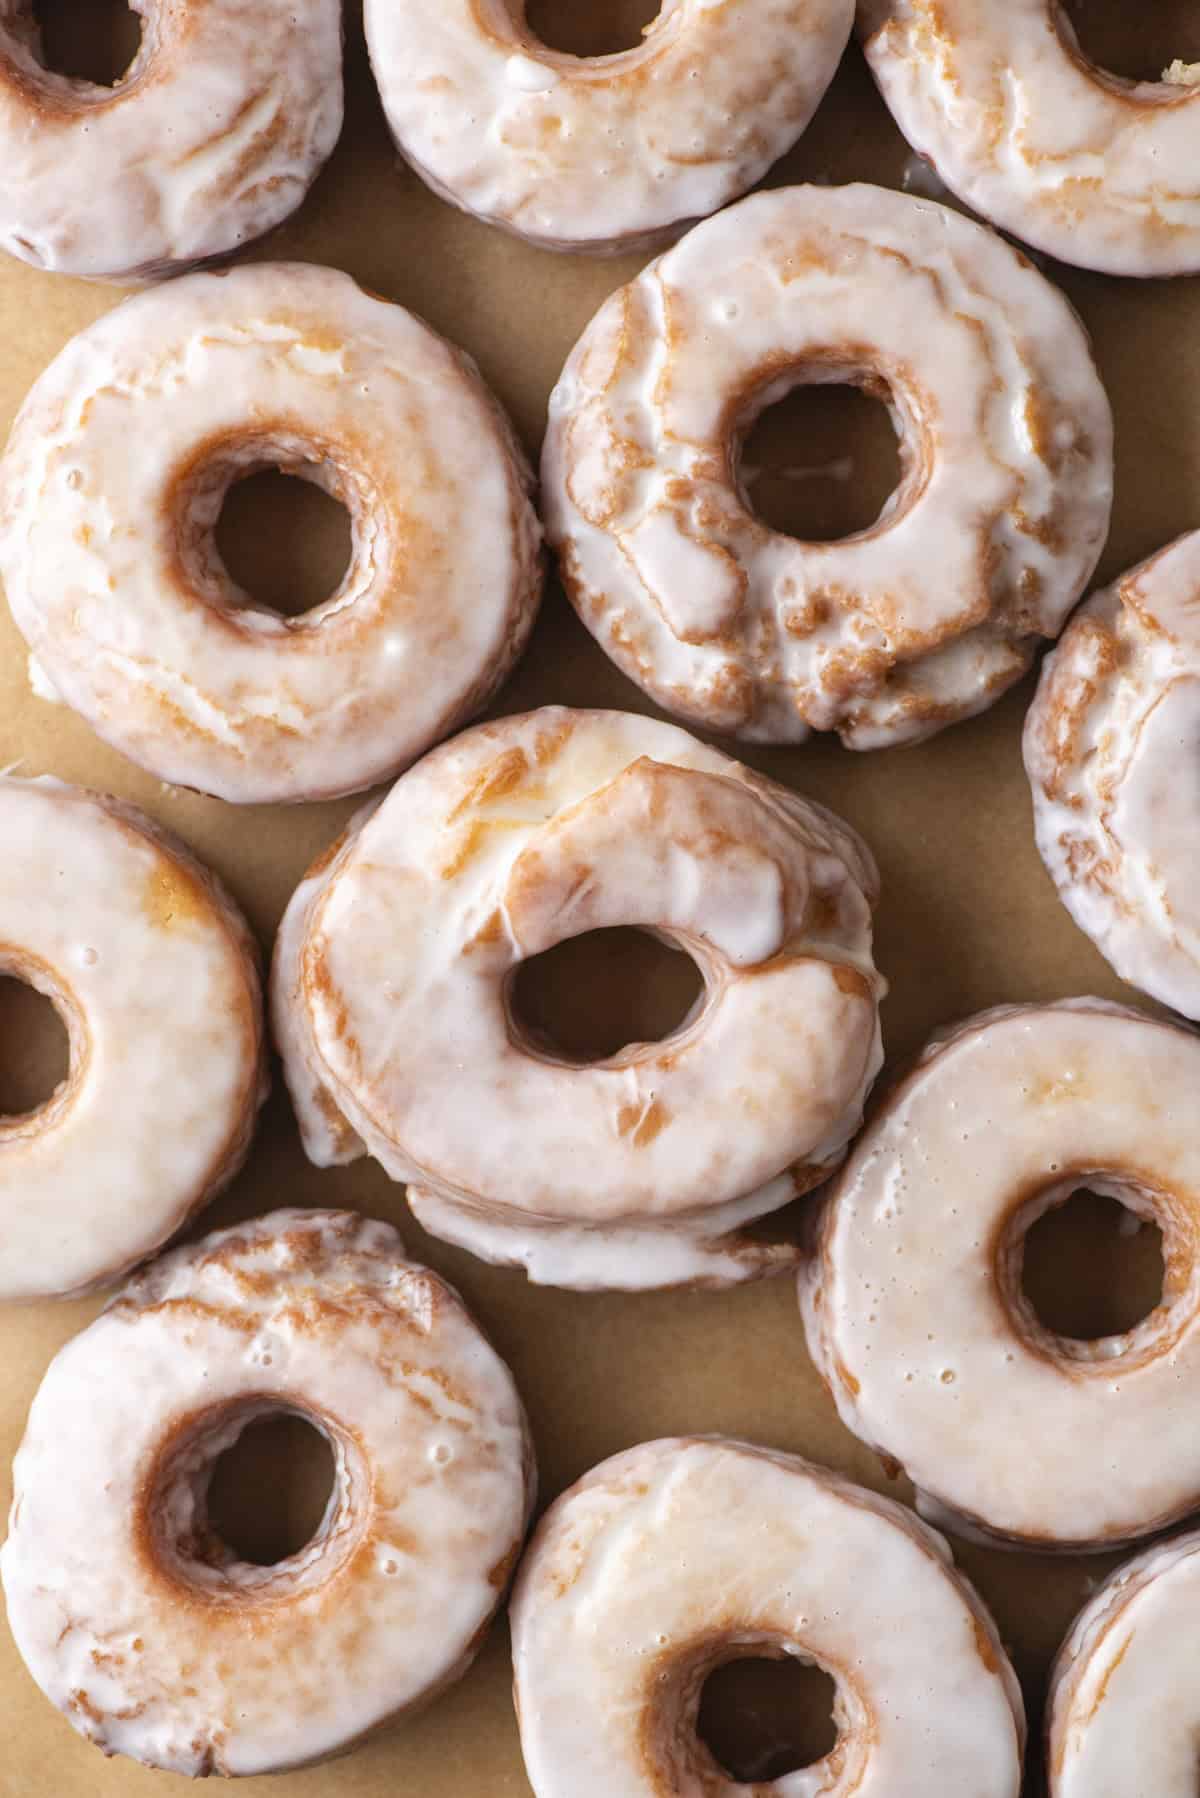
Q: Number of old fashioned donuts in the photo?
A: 12